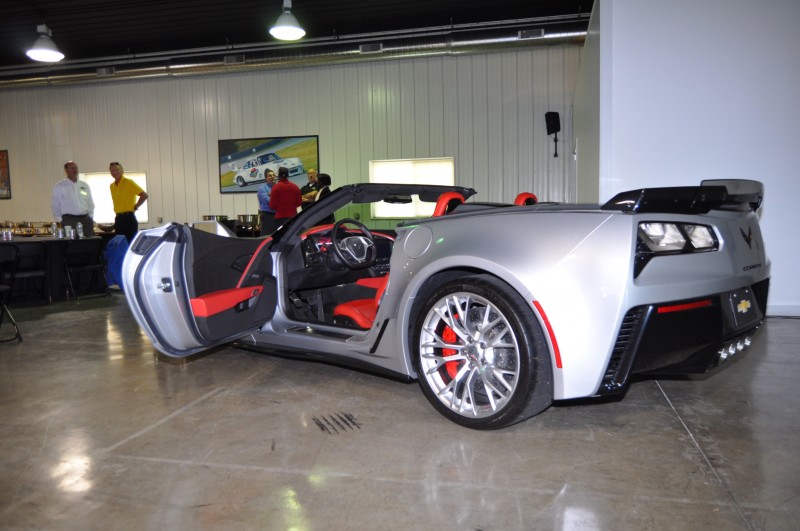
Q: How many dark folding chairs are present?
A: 3